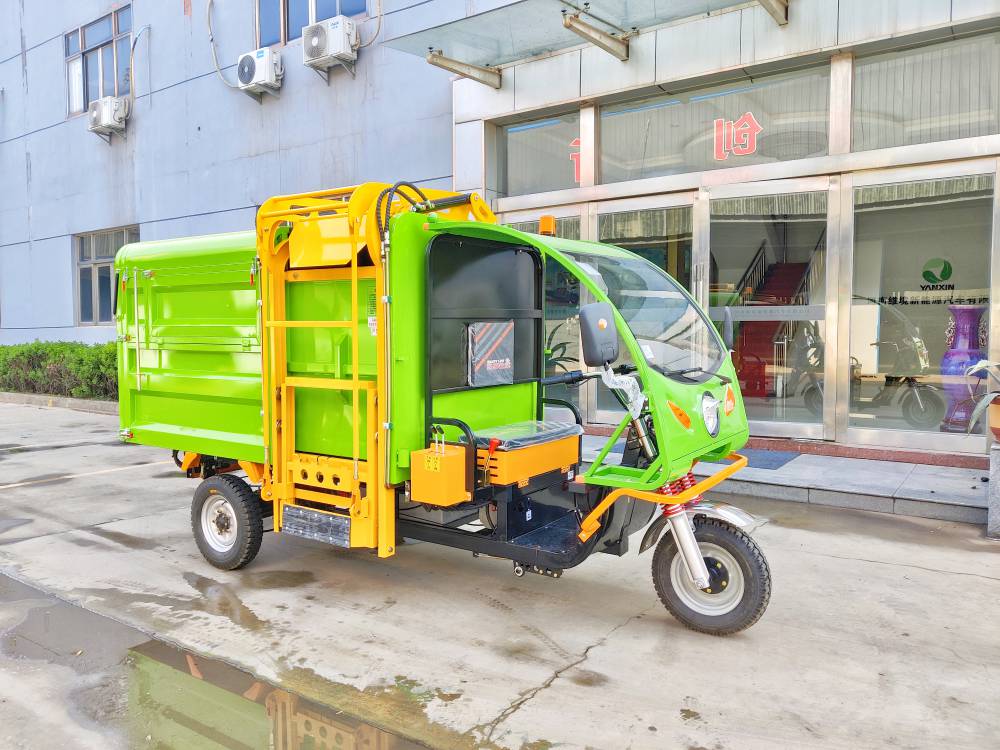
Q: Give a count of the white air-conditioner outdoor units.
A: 3